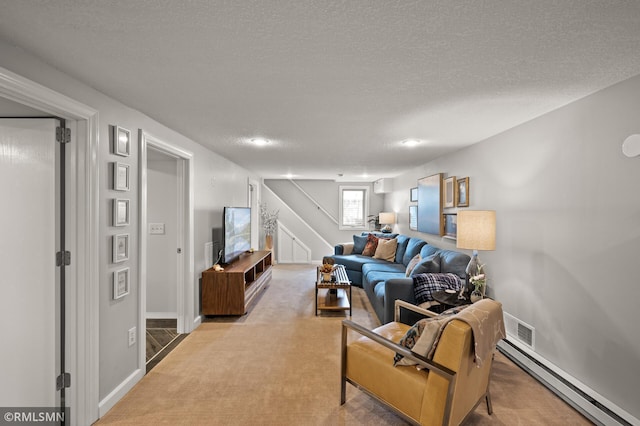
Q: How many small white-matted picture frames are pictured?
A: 5